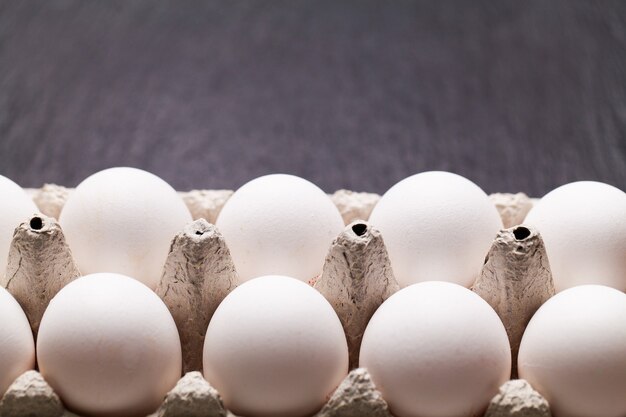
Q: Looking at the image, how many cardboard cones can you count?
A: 4